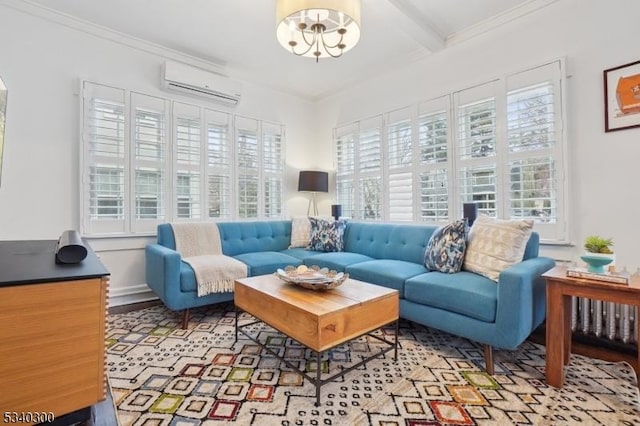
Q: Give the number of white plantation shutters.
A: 12